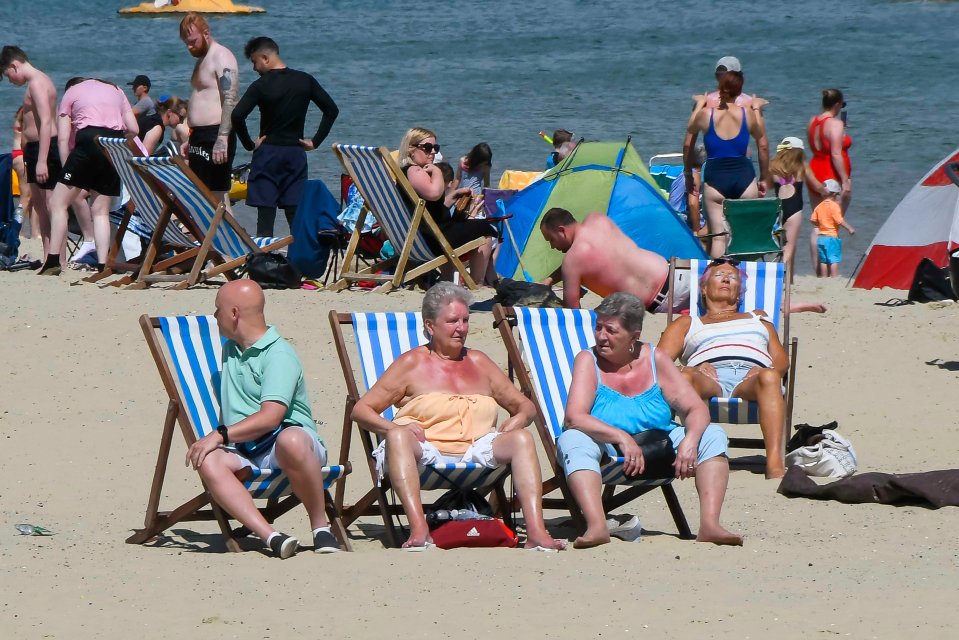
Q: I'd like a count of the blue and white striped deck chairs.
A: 7